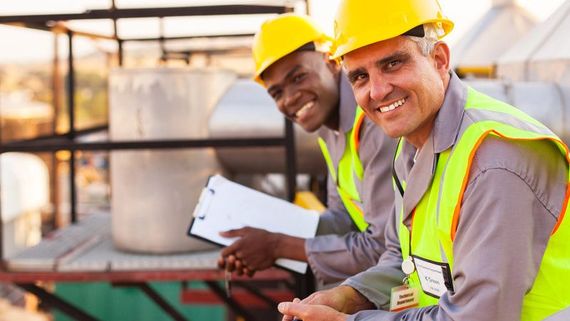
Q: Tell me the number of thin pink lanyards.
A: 0